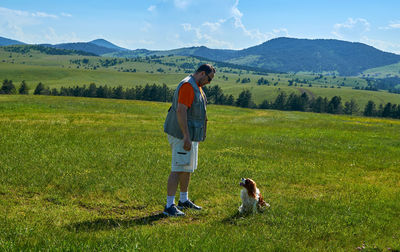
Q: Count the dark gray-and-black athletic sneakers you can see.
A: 2